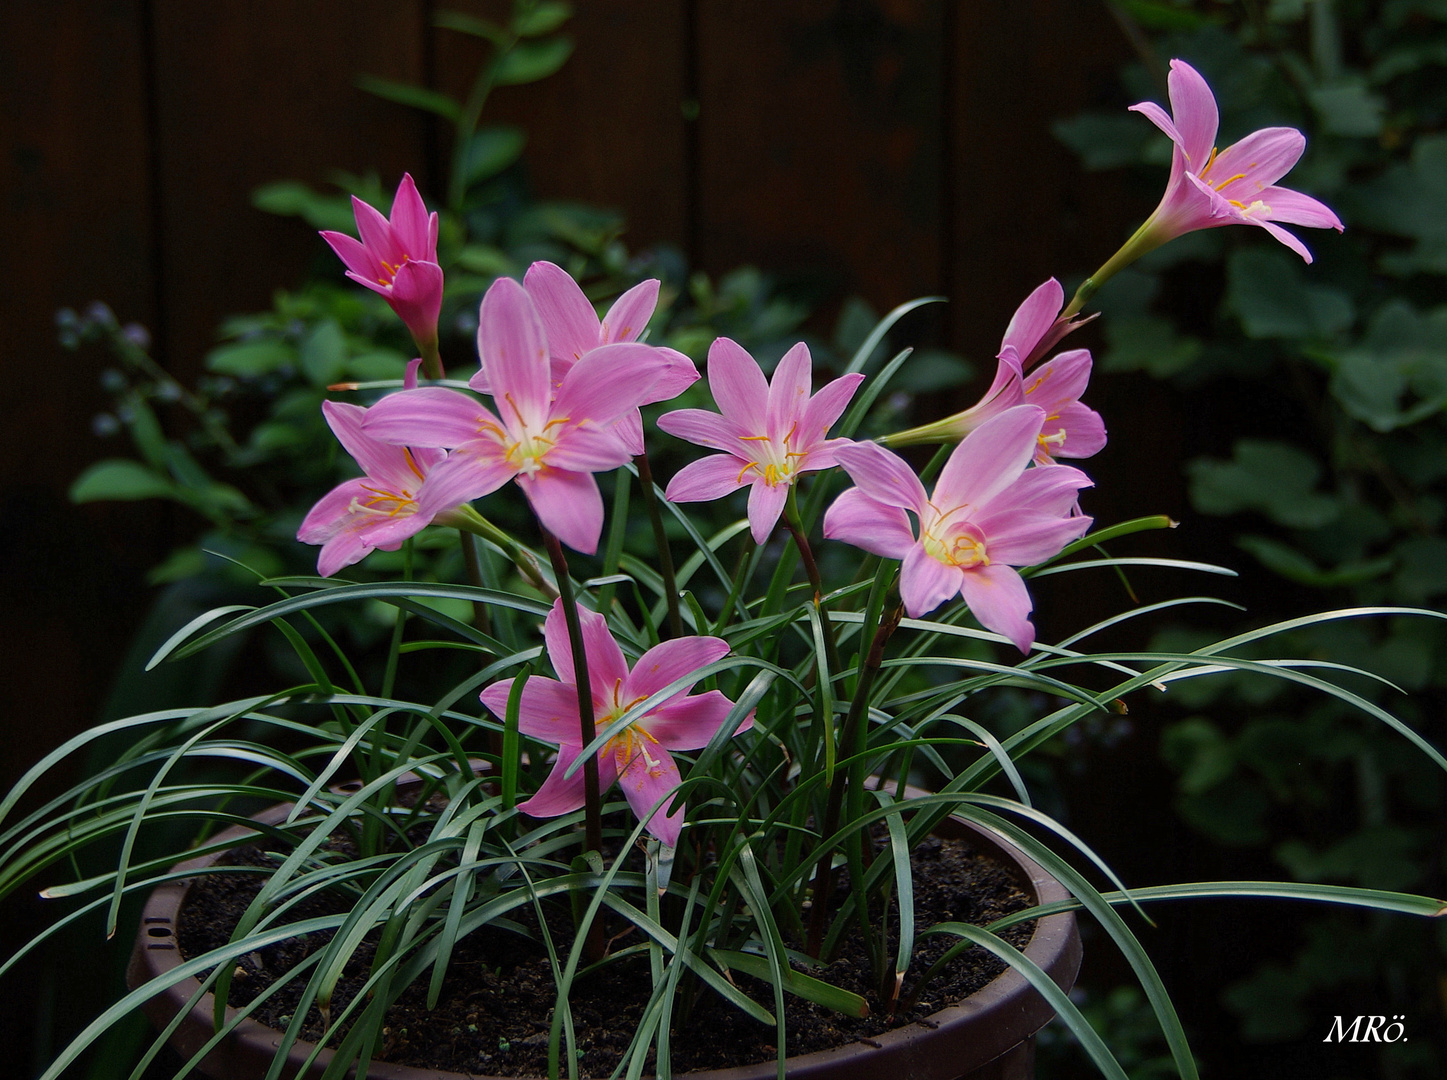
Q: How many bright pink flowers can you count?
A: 9